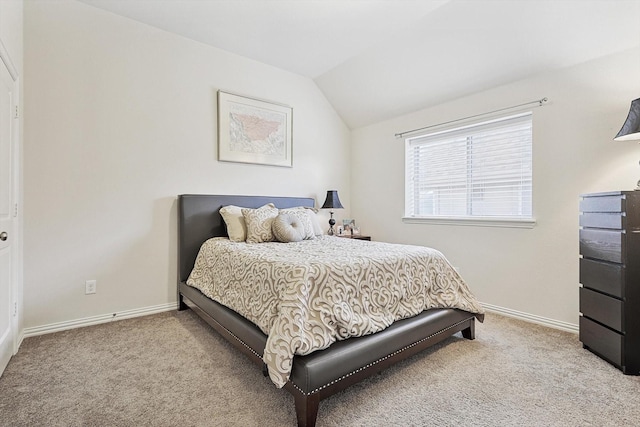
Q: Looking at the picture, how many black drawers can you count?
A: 6